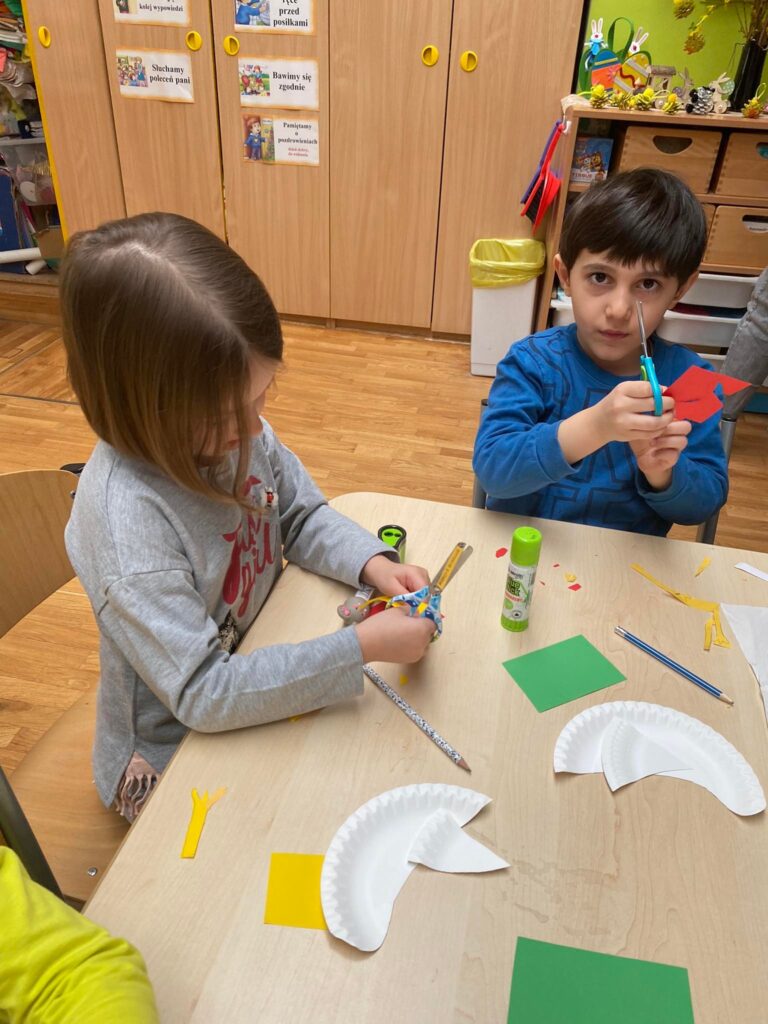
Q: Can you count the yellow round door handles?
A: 5